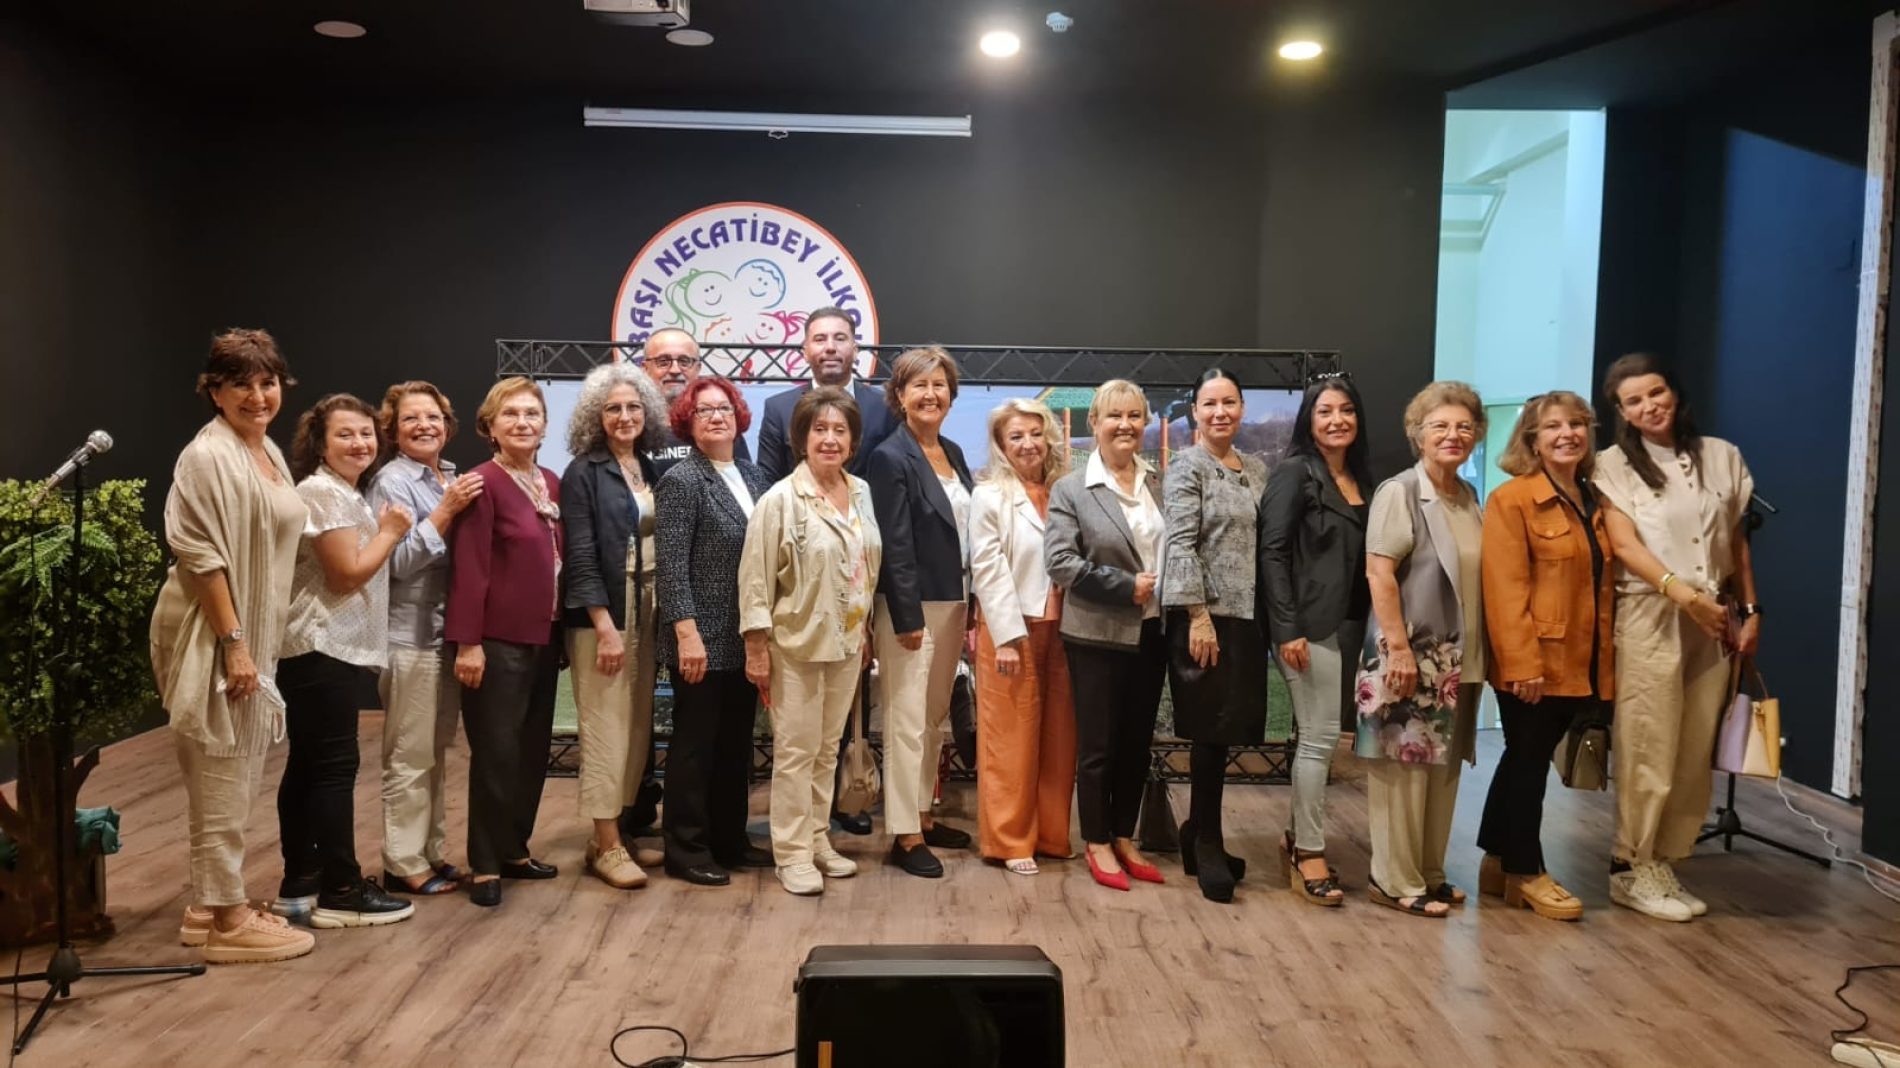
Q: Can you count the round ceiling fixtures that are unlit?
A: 2